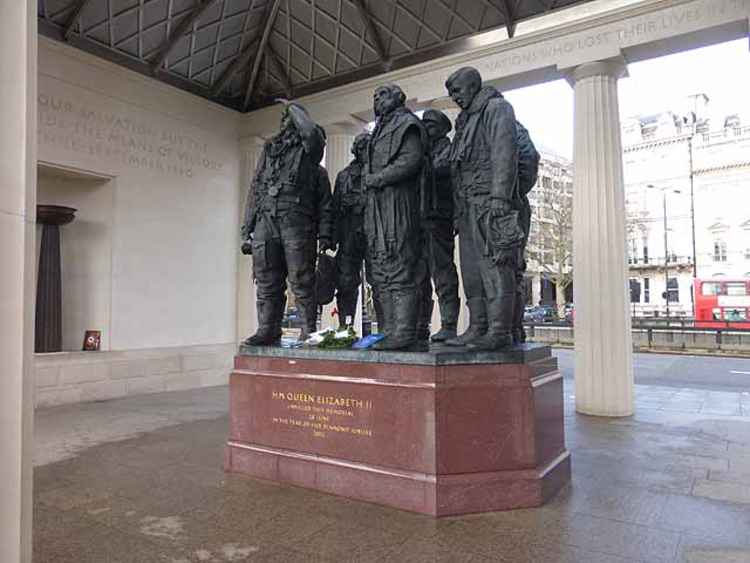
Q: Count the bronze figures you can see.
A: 7